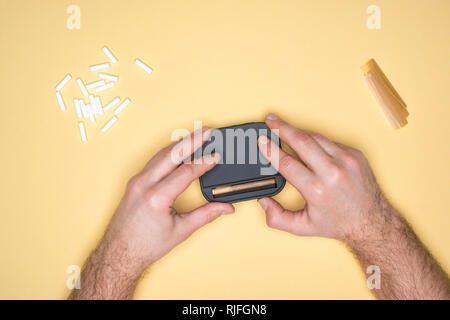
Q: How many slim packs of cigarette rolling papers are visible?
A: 1